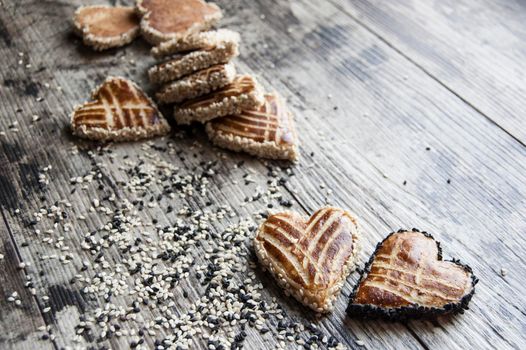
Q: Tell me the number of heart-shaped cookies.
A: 10